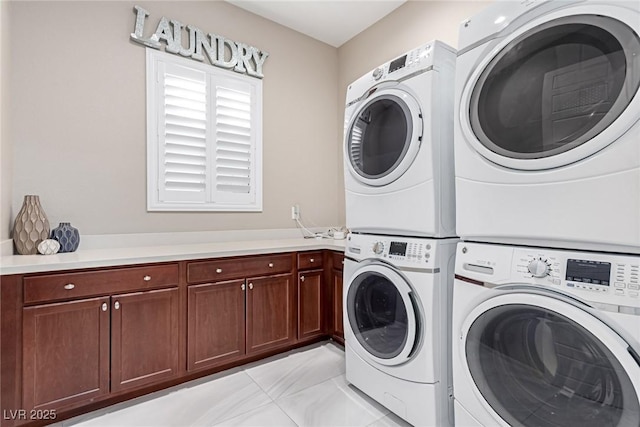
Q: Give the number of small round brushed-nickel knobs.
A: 10